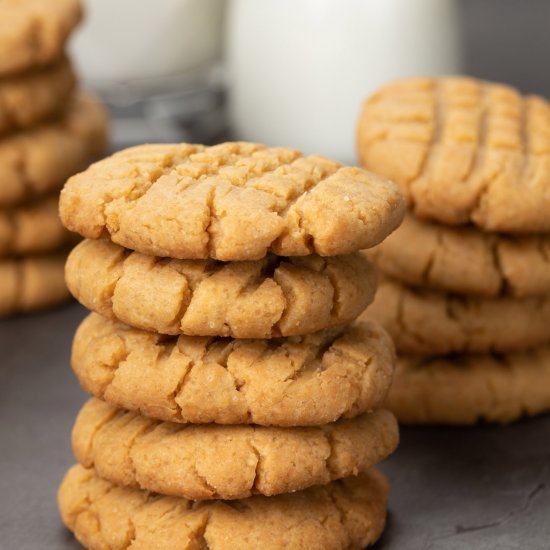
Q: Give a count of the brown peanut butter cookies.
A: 14